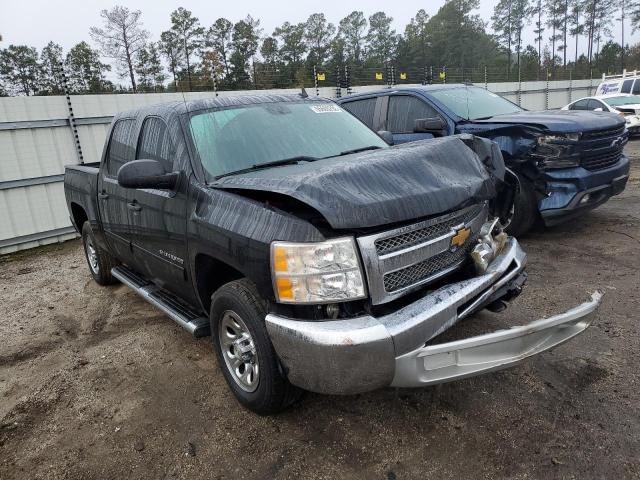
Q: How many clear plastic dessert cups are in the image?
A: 0